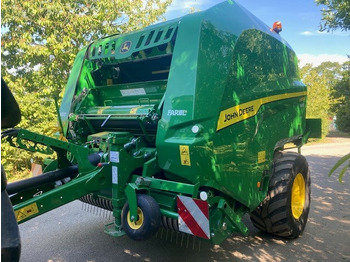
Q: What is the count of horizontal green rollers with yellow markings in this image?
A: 1